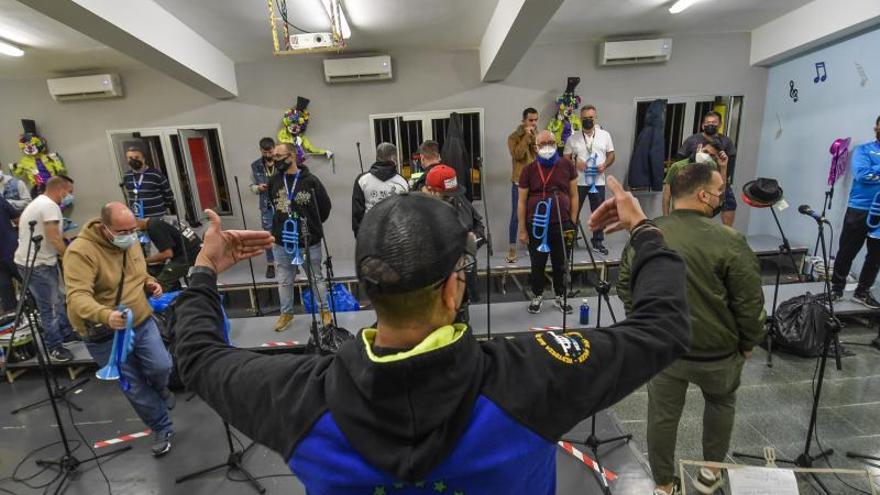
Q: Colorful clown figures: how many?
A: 3